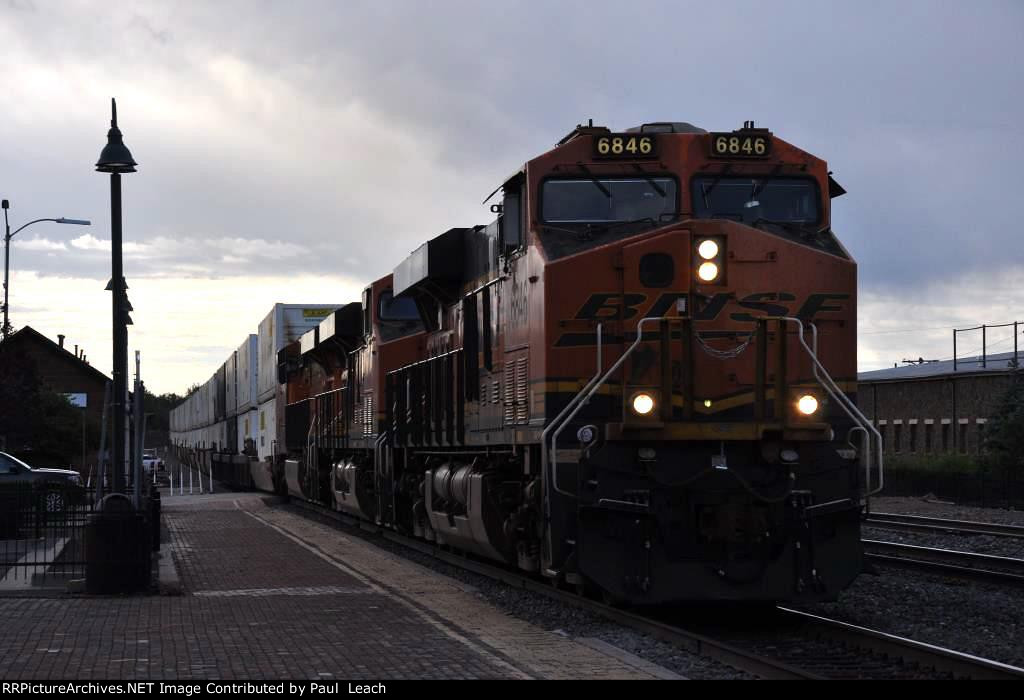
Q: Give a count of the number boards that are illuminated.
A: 2